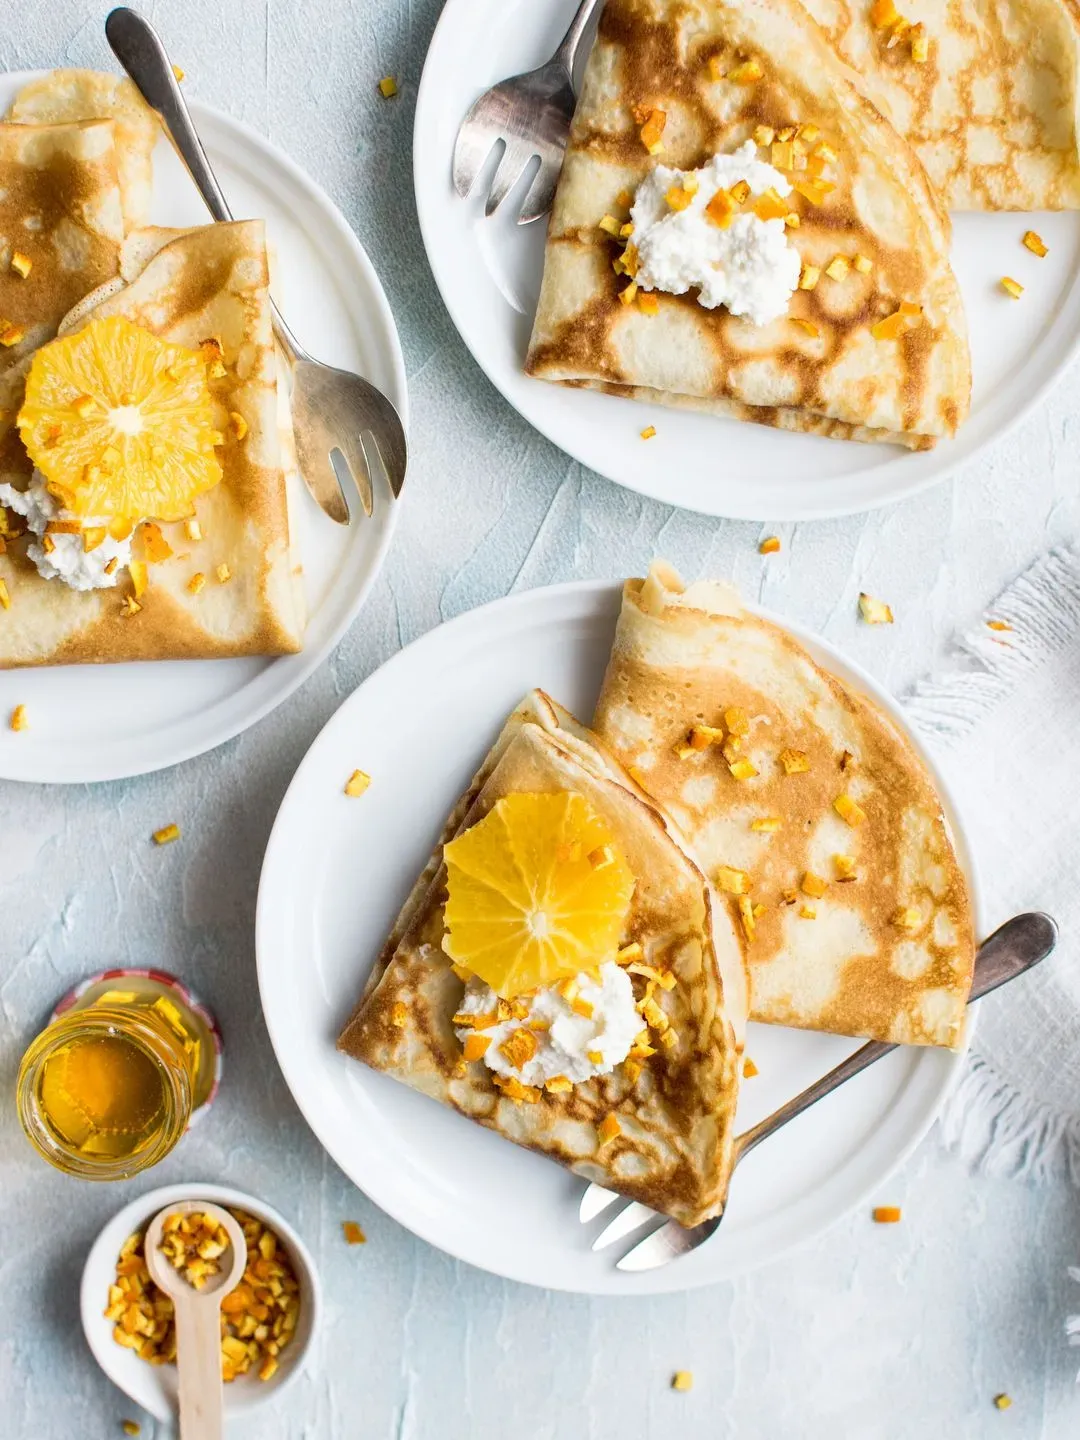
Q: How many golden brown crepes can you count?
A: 6